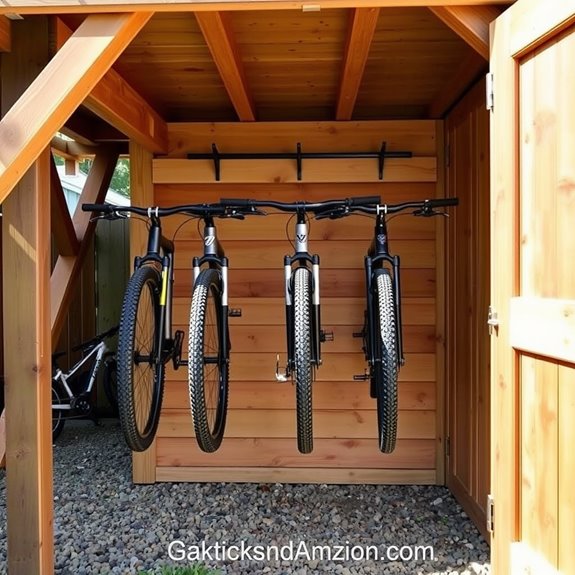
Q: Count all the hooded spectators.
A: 0